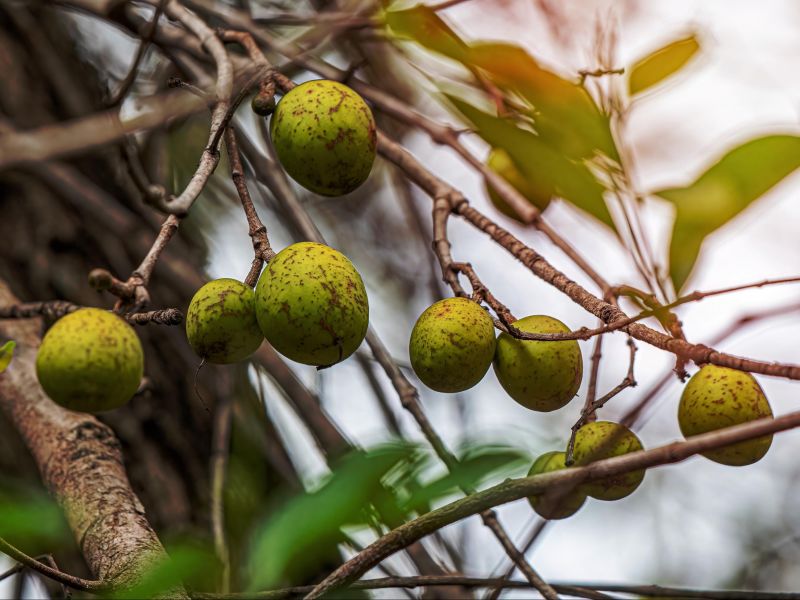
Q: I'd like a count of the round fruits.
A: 10